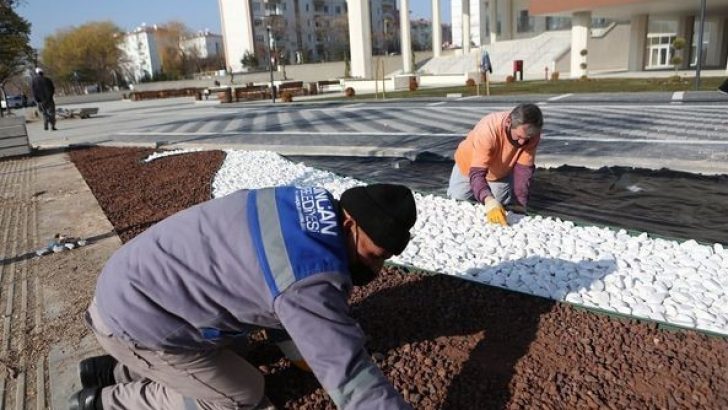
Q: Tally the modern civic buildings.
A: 1